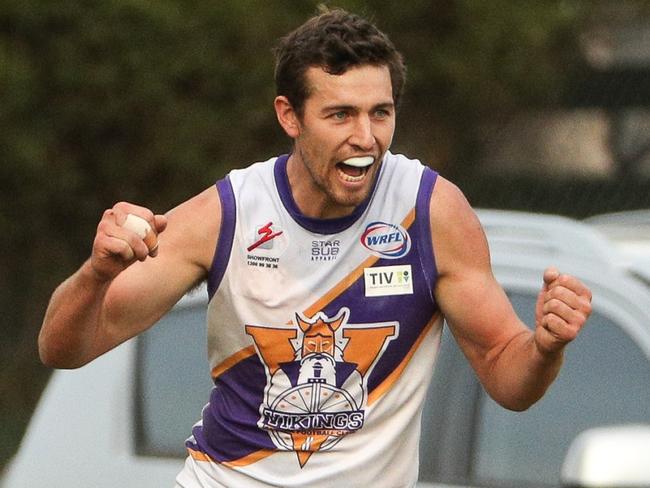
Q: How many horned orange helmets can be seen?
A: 1